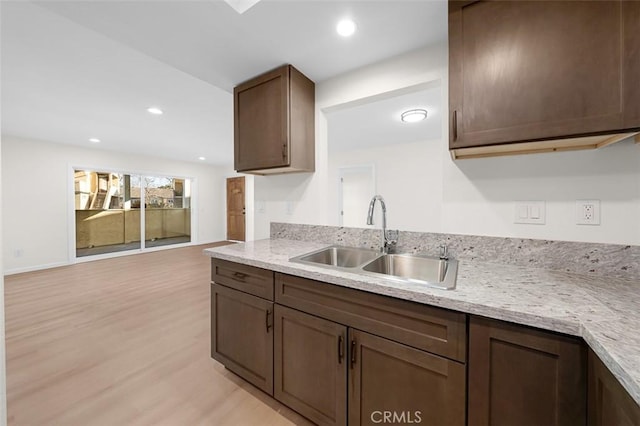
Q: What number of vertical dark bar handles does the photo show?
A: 5